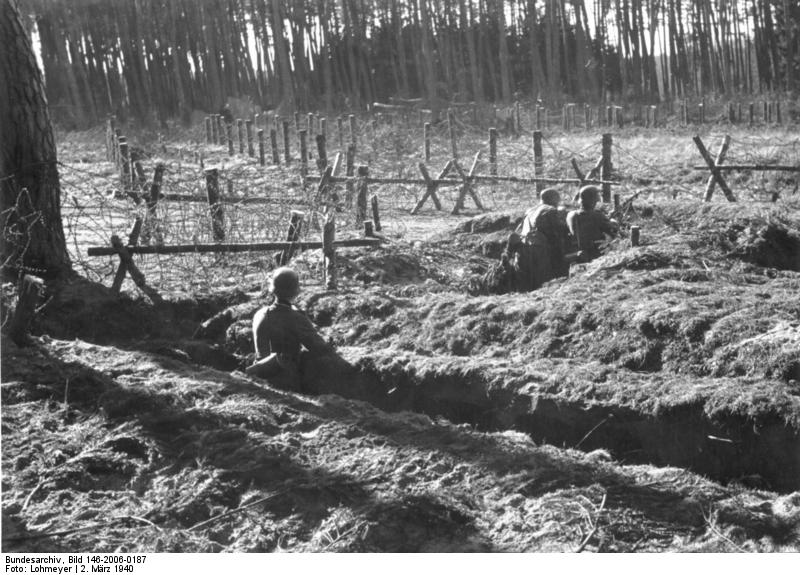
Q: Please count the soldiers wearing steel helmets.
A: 3